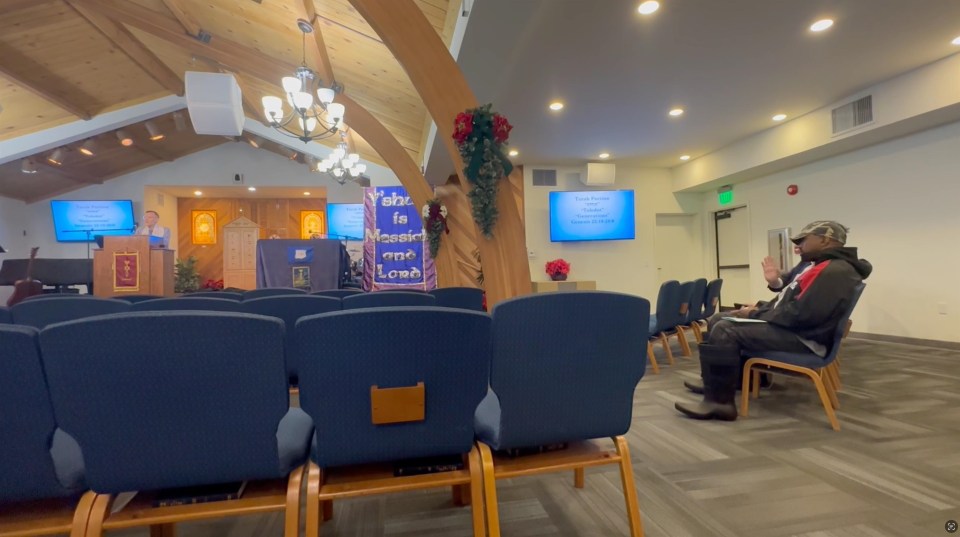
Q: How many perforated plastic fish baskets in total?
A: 0